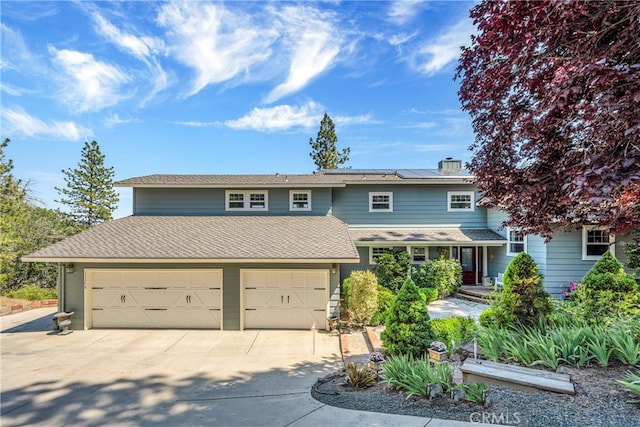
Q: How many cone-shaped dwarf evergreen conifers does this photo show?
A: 3